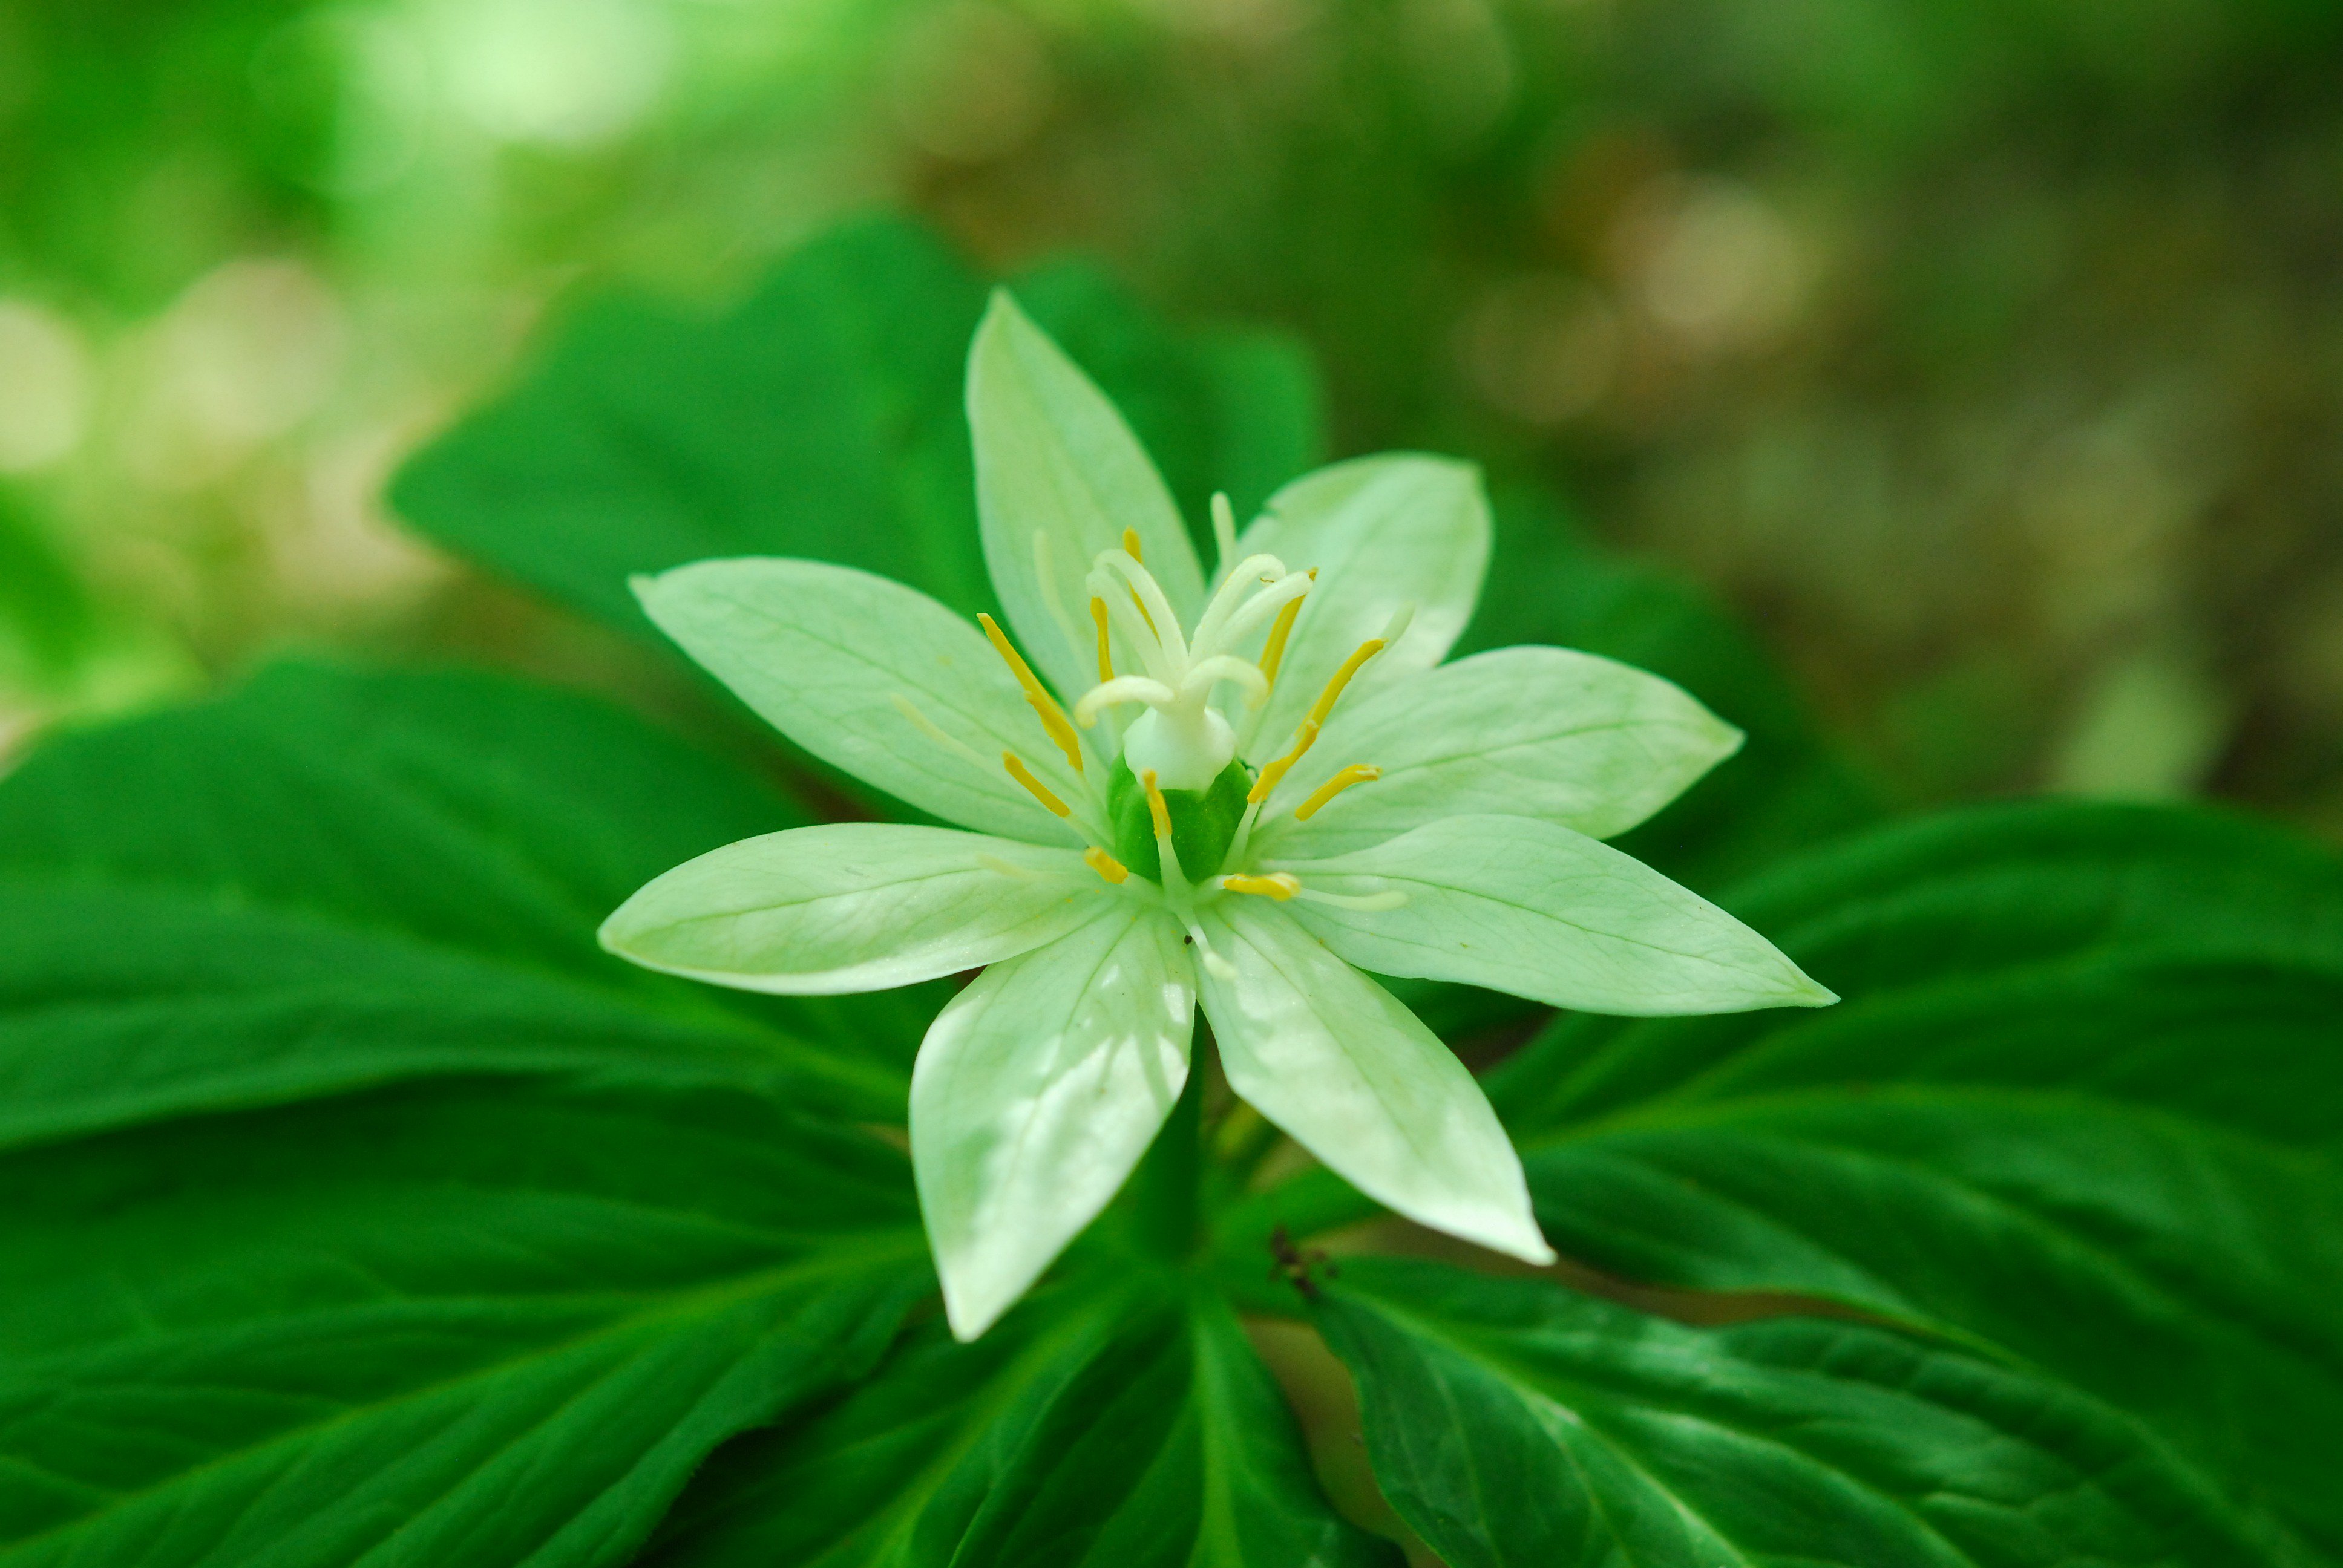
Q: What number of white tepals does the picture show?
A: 8